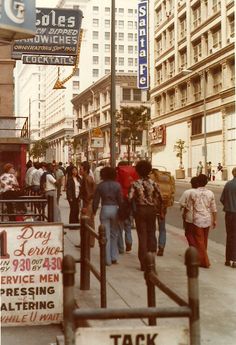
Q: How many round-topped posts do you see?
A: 5